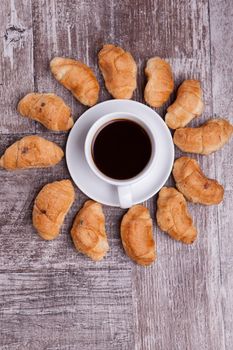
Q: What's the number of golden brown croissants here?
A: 12